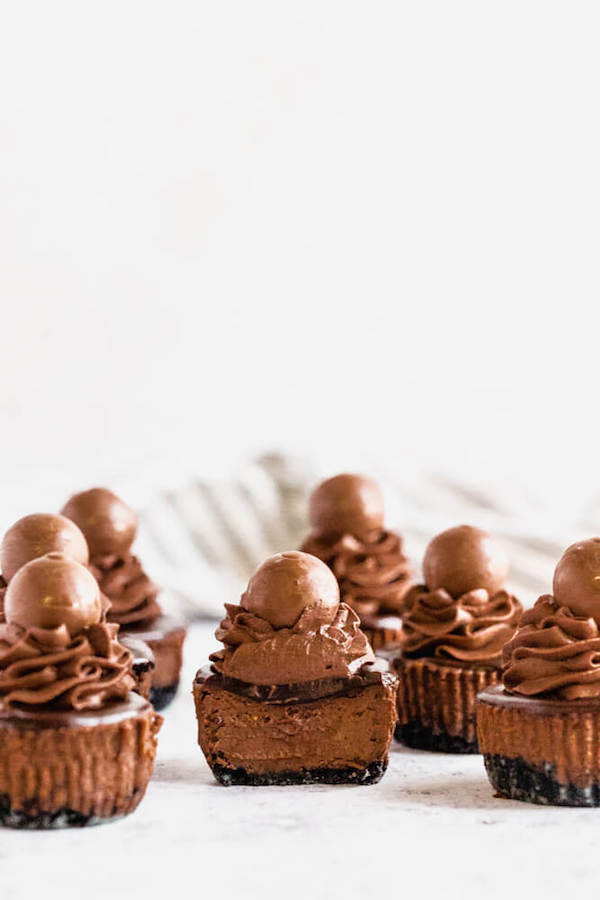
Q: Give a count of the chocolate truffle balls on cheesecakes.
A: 7